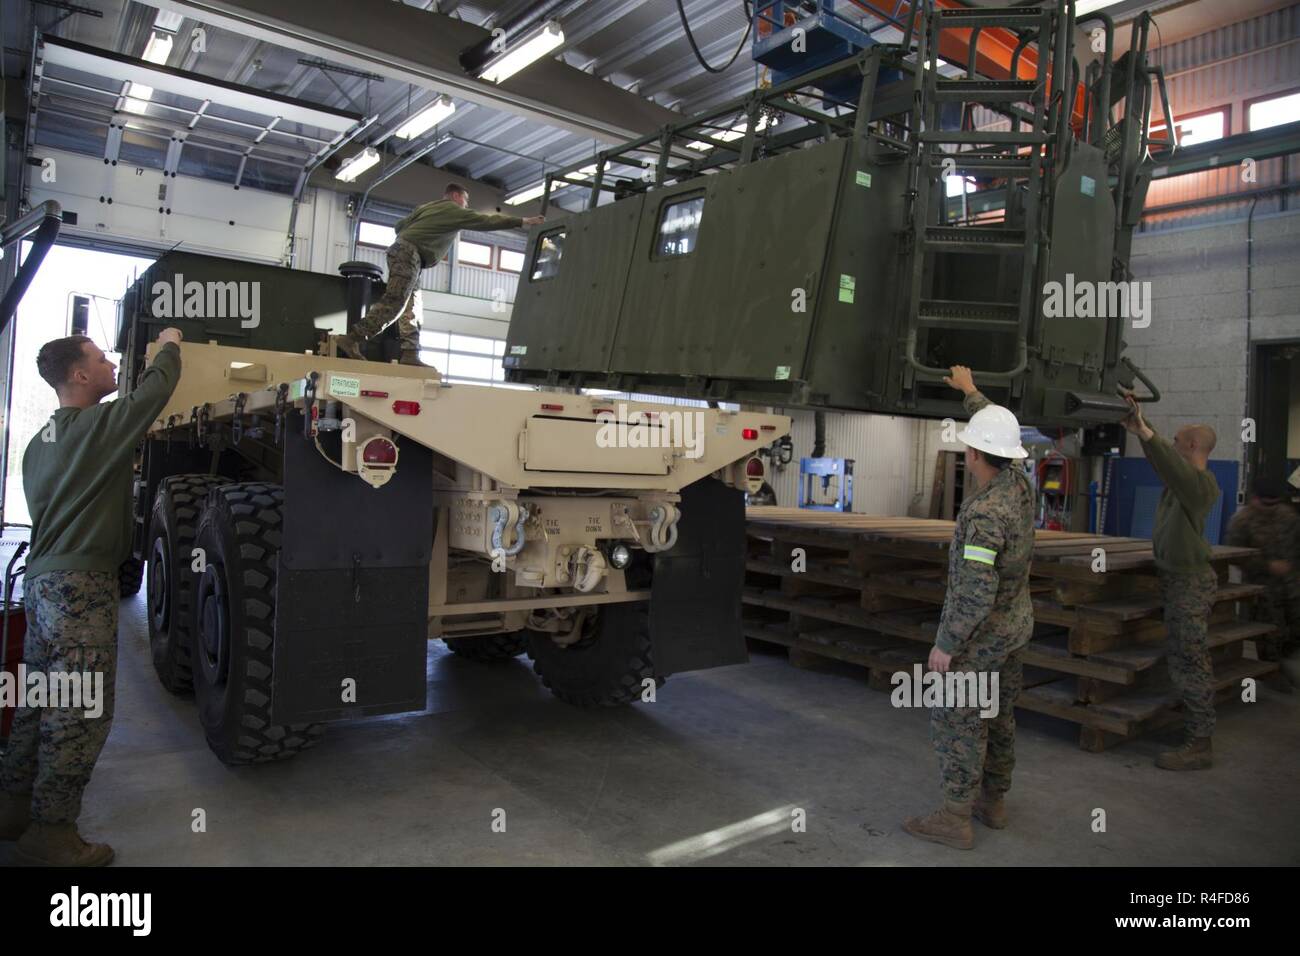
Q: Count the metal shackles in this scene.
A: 2